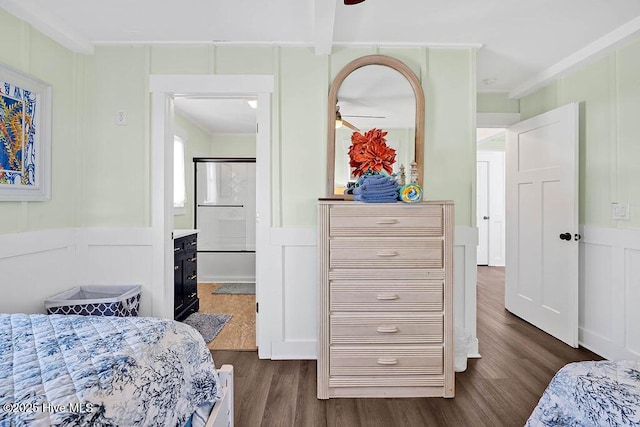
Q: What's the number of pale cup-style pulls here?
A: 5